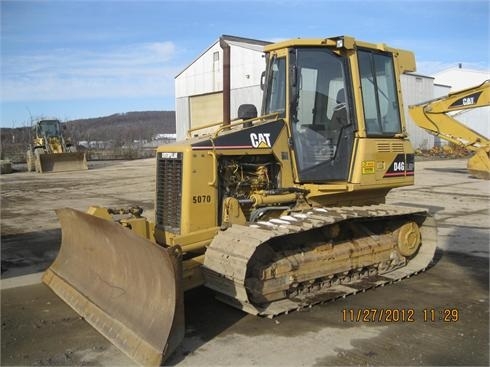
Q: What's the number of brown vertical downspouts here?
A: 1